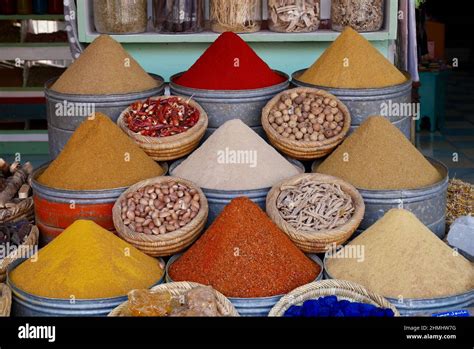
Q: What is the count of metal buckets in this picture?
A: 9